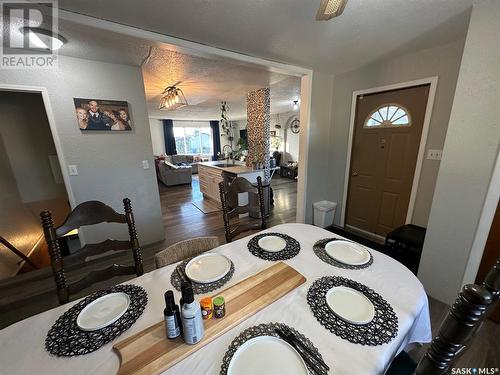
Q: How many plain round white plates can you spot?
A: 6